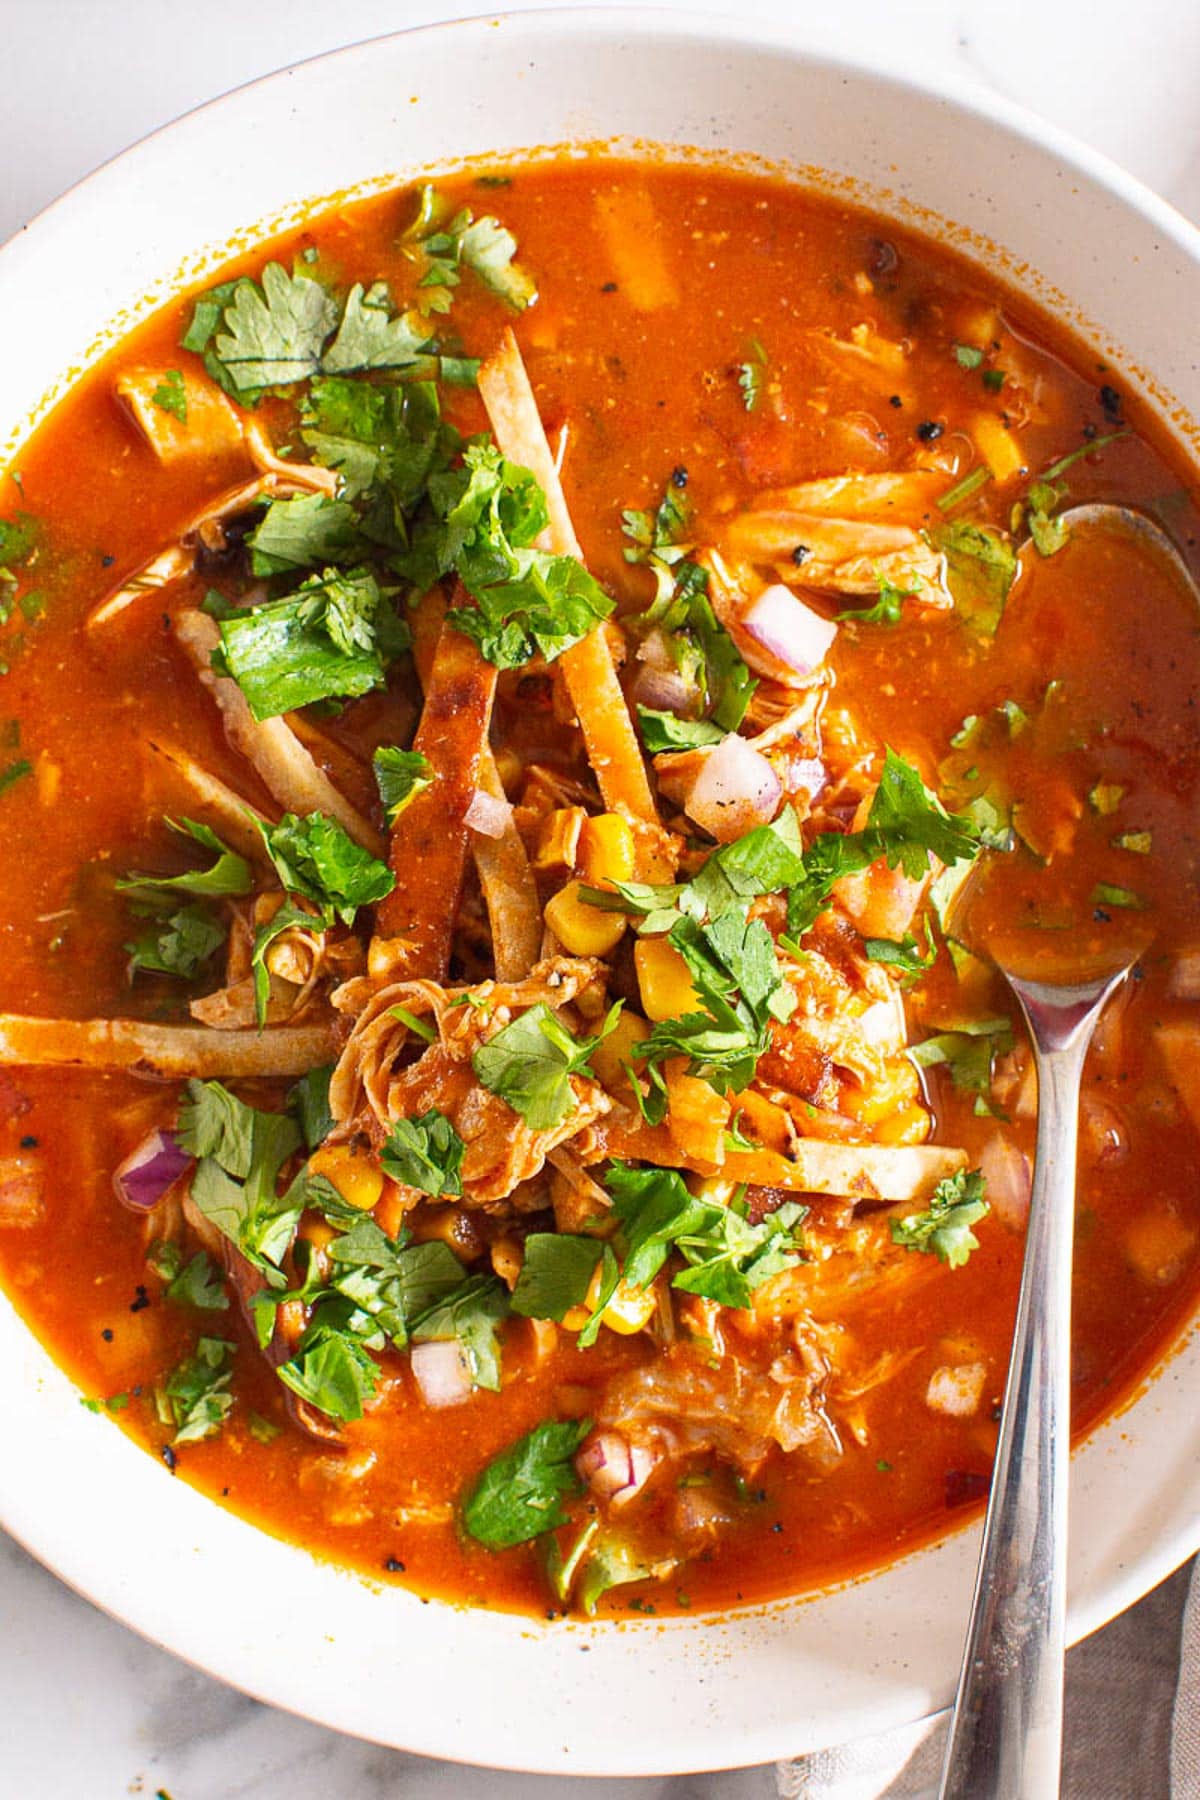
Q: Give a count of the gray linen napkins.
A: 1